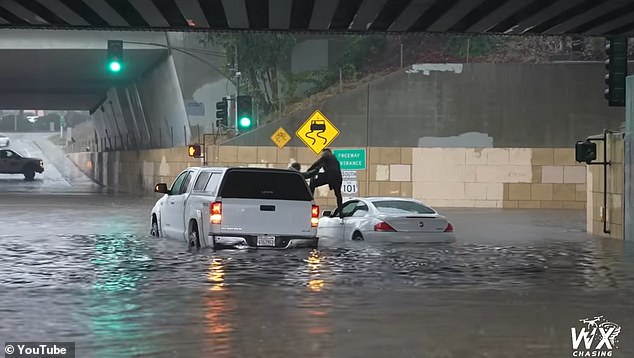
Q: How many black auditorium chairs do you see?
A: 0